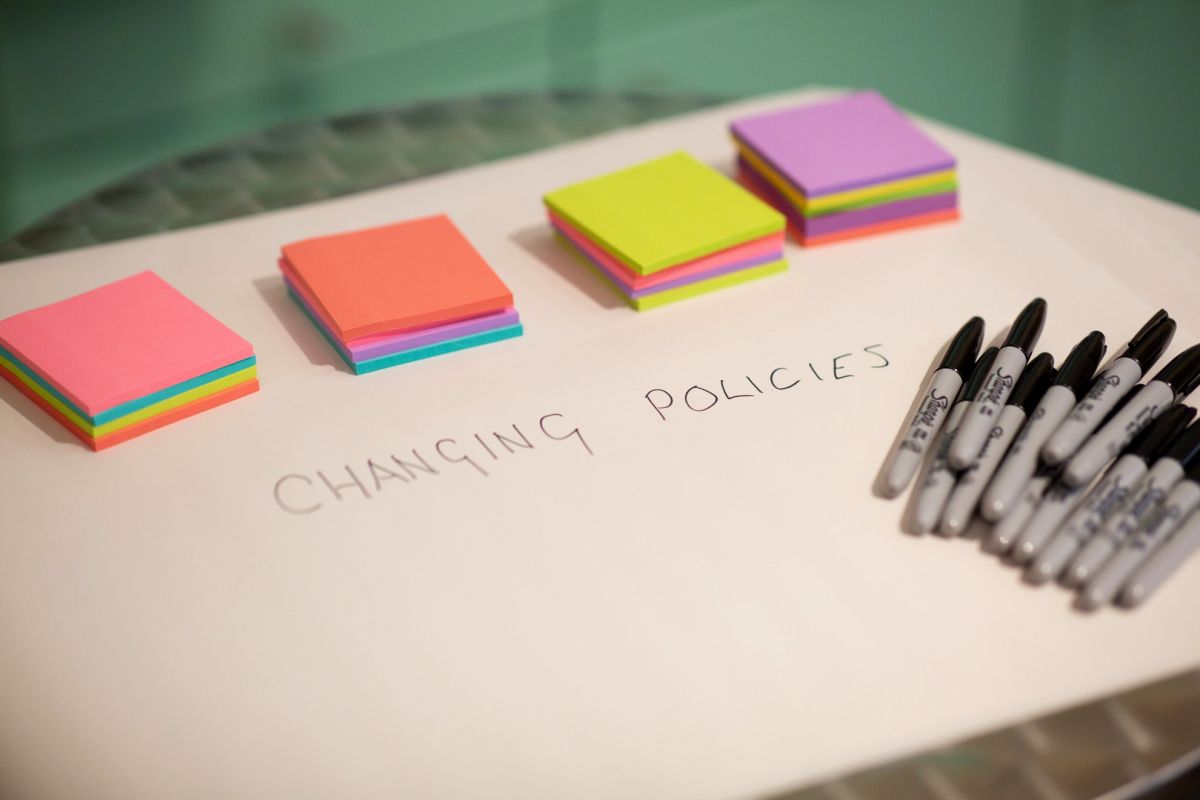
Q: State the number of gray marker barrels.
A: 13